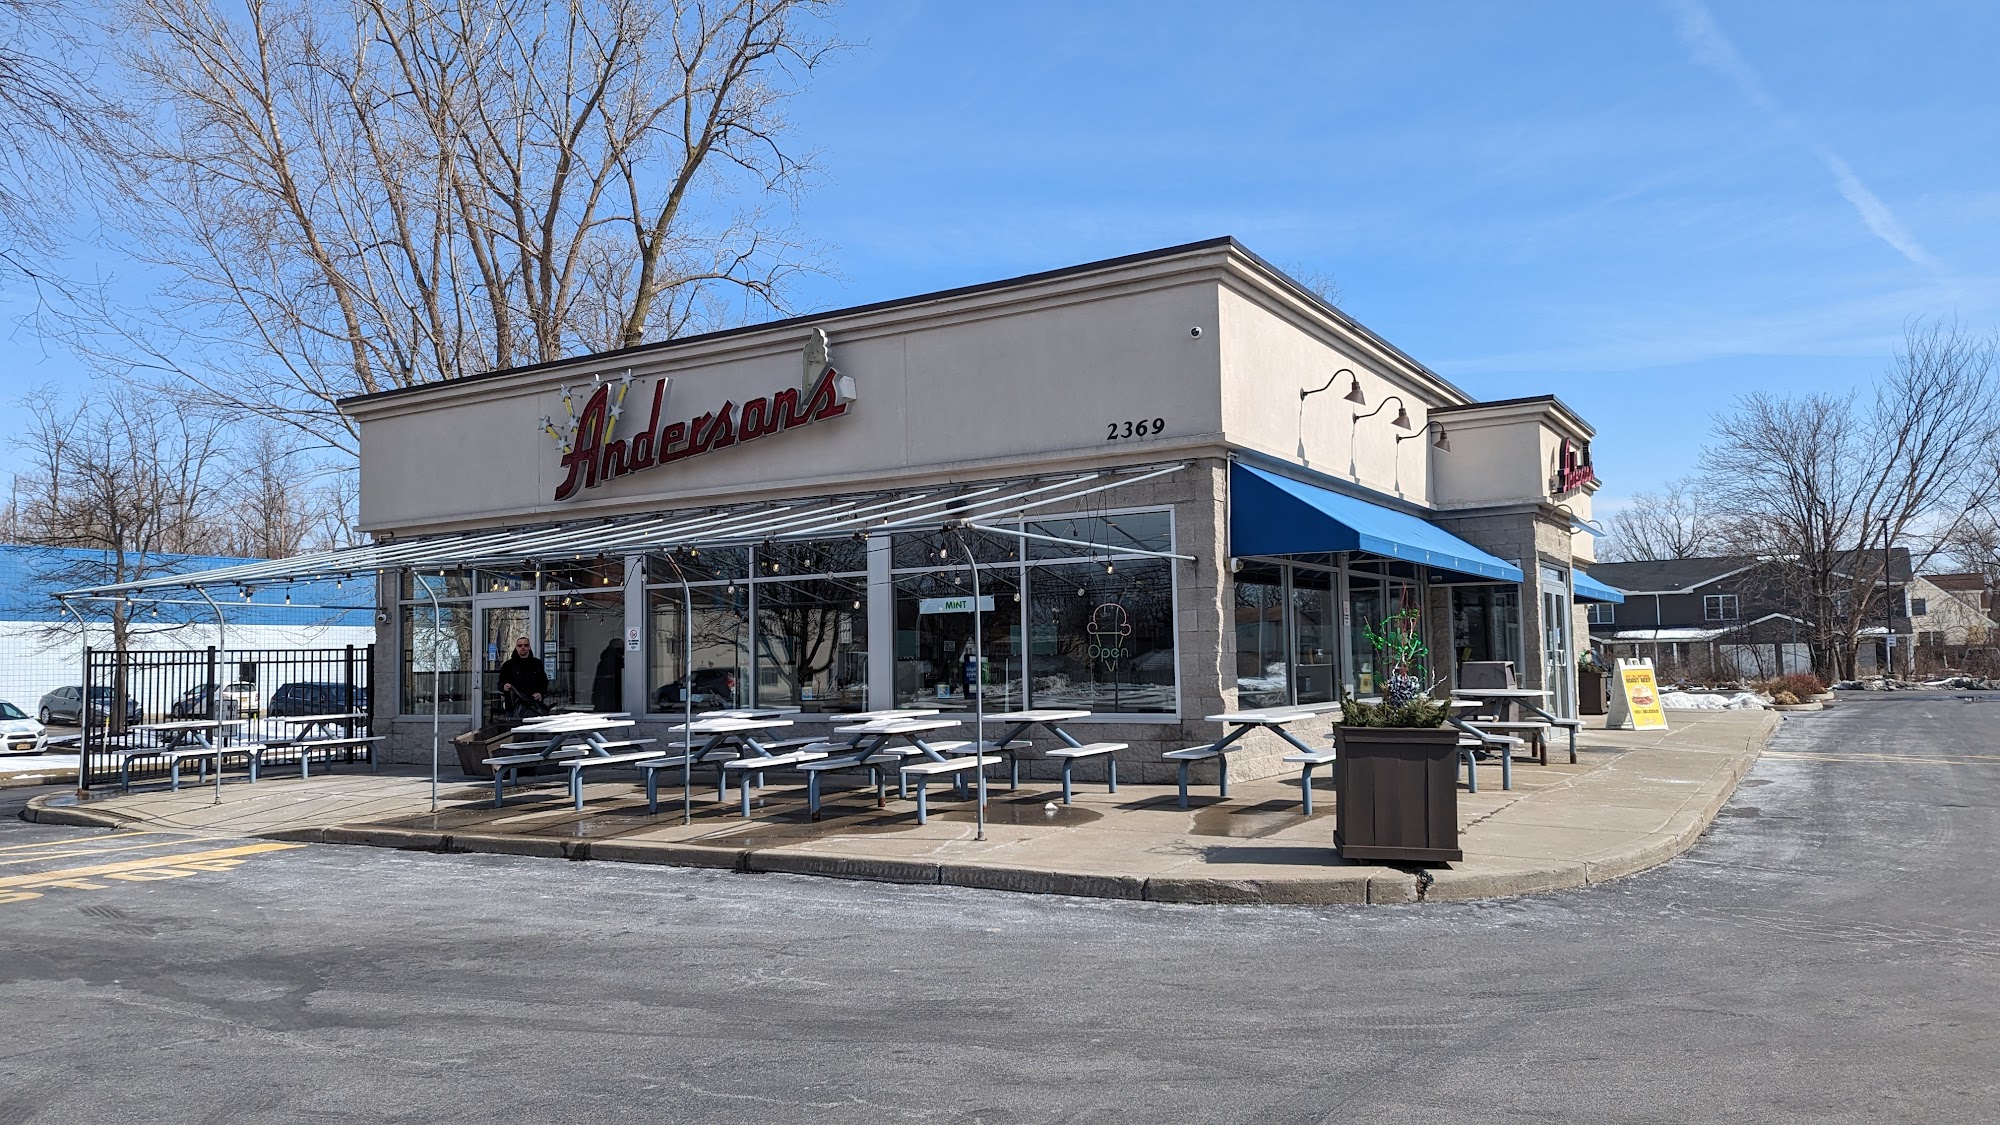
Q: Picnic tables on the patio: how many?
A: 12